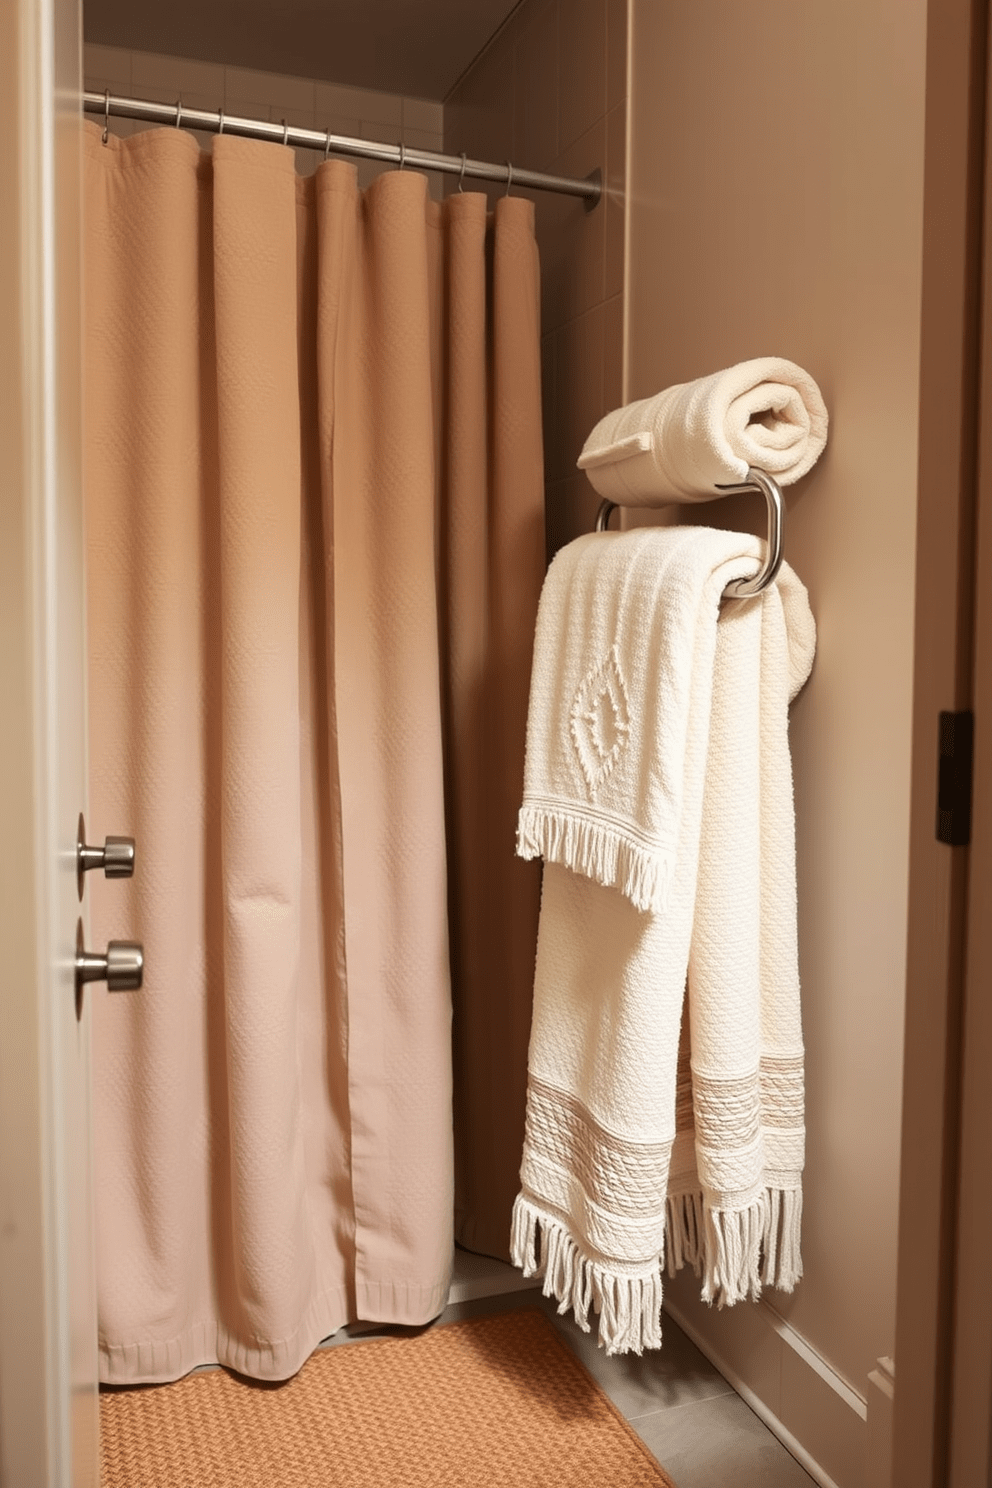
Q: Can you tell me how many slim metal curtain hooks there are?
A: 8